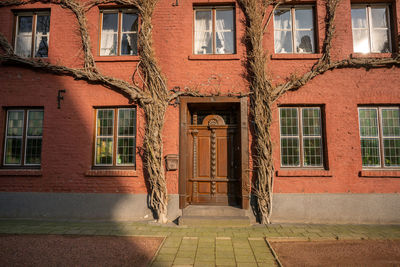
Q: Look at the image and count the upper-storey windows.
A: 5